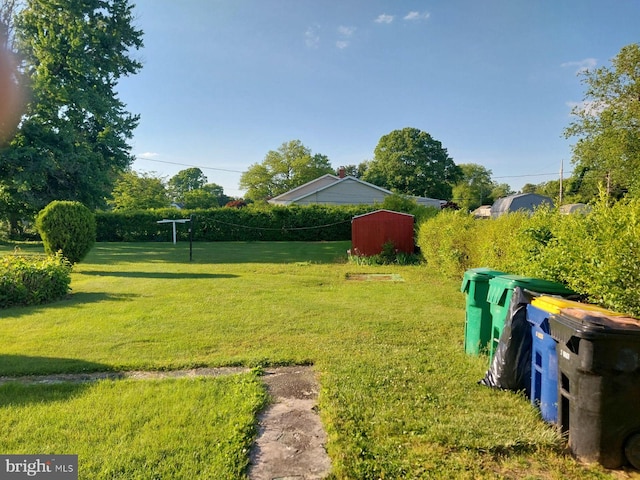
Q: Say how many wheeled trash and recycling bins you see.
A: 4